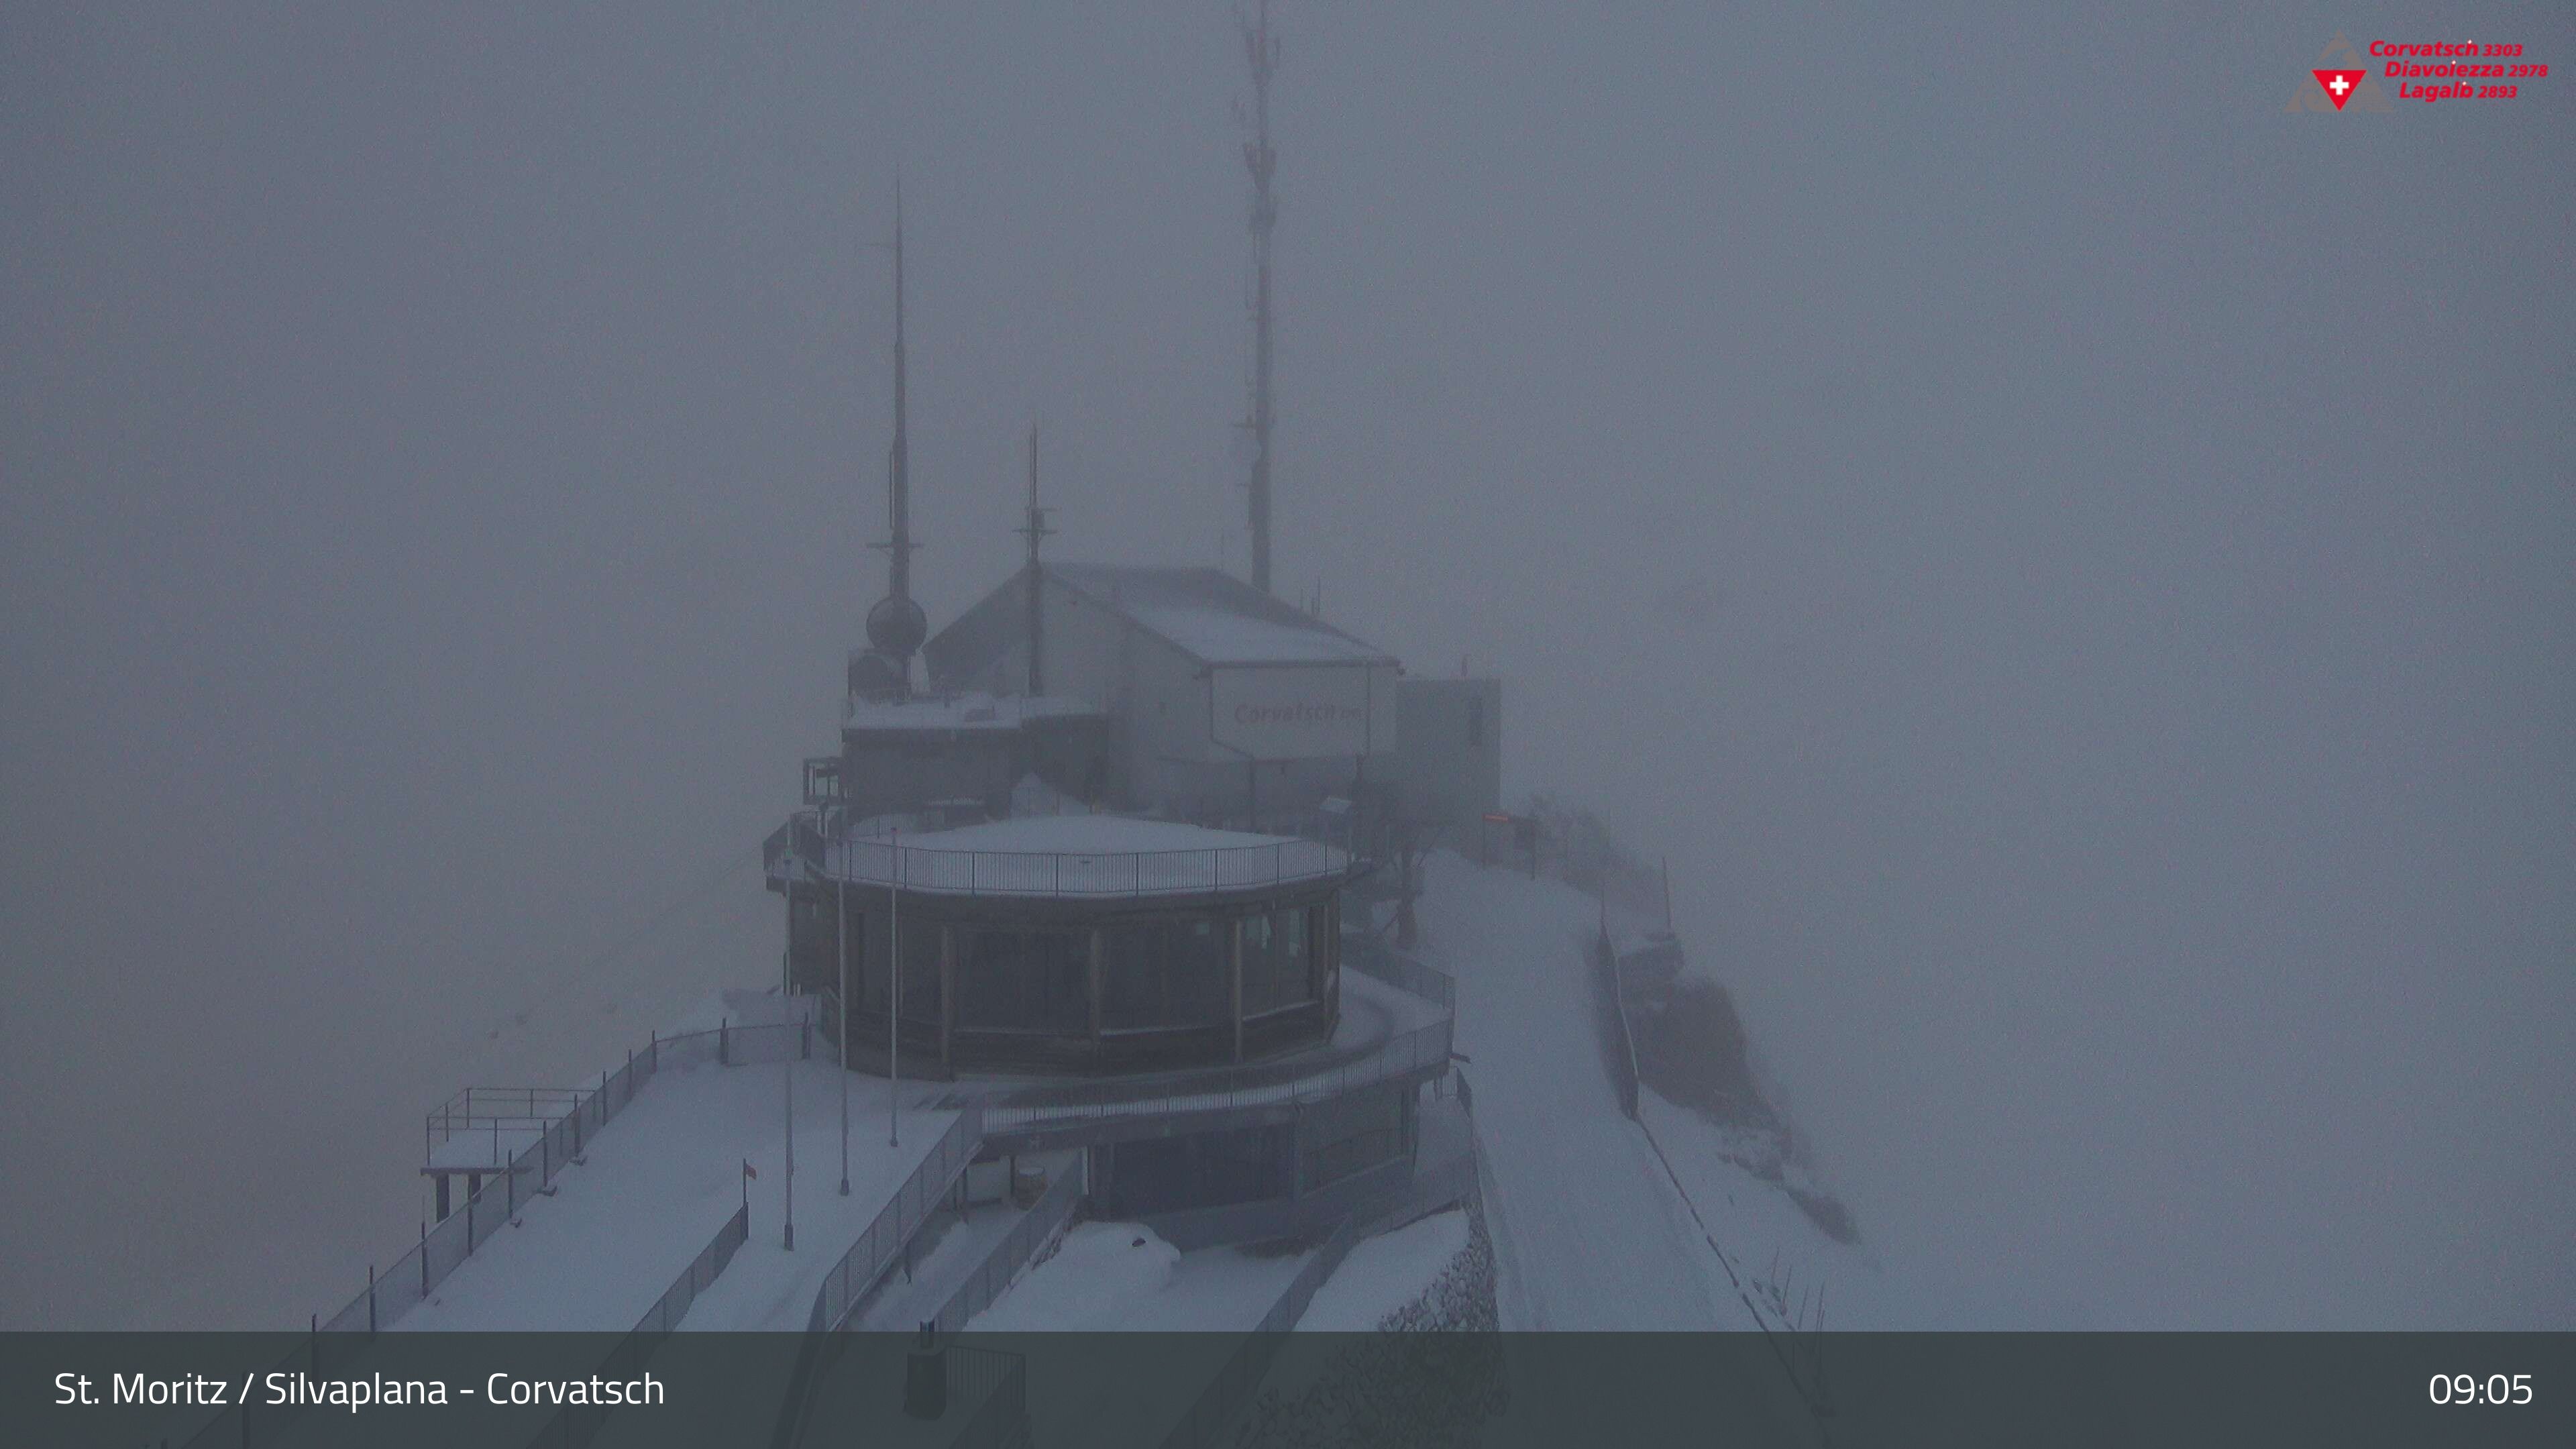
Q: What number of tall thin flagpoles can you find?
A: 3